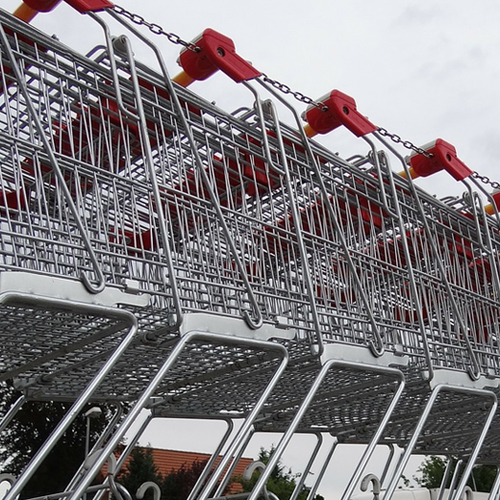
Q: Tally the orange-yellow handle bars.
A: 5